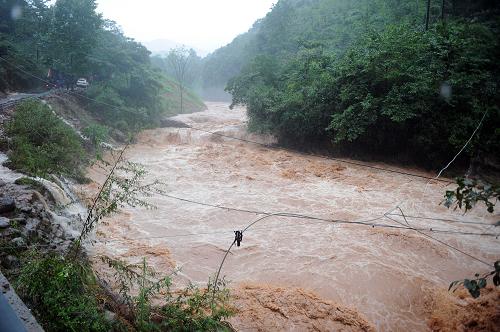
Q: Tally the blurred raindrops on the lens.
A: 2